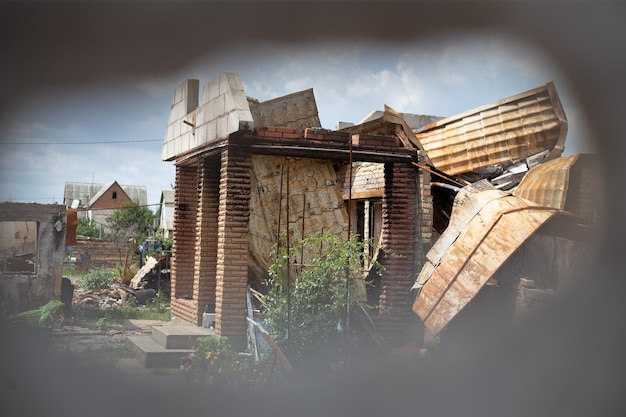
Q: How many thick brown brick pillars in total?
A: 4